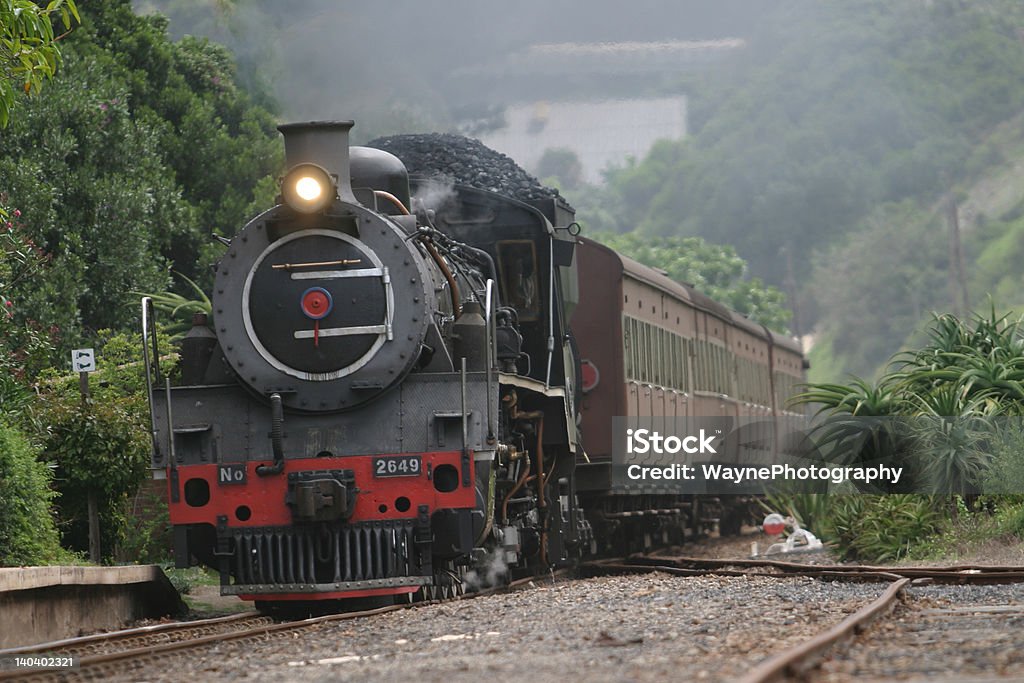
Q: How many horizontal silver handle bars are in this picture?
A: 2